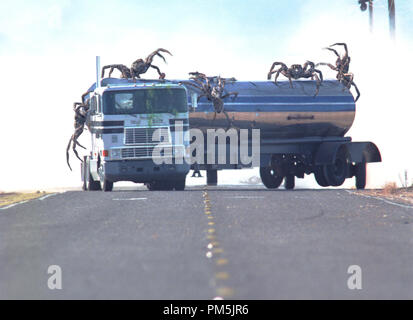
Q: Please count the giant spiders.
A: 5